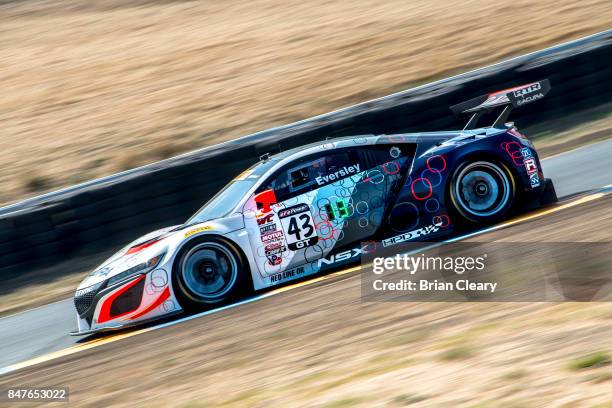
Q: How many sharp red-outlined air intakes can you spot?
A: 1